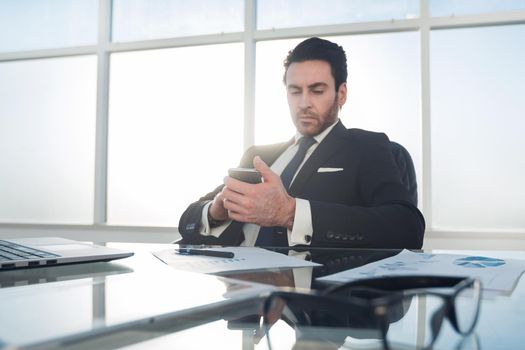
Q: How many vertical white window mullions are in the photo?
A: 3